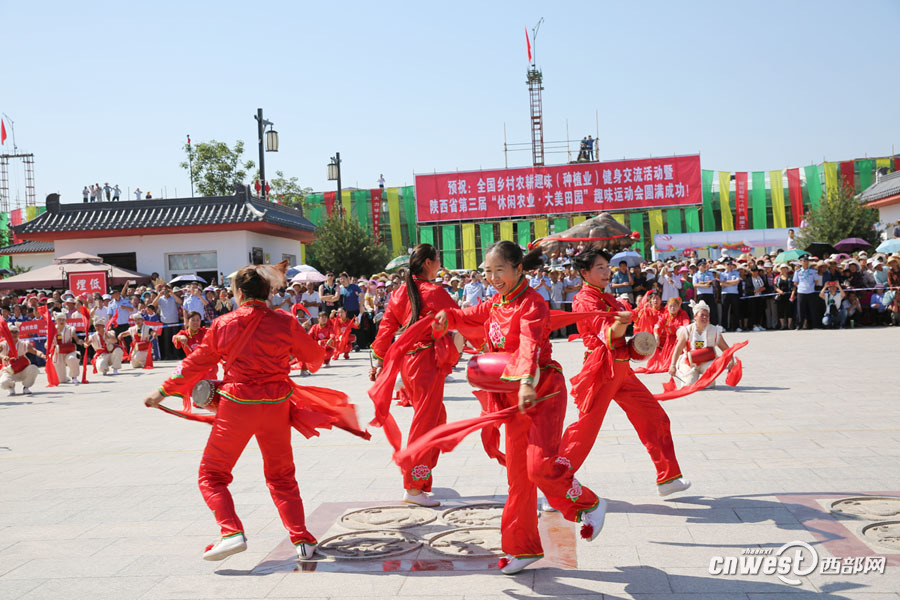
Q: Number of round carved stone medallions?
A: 6